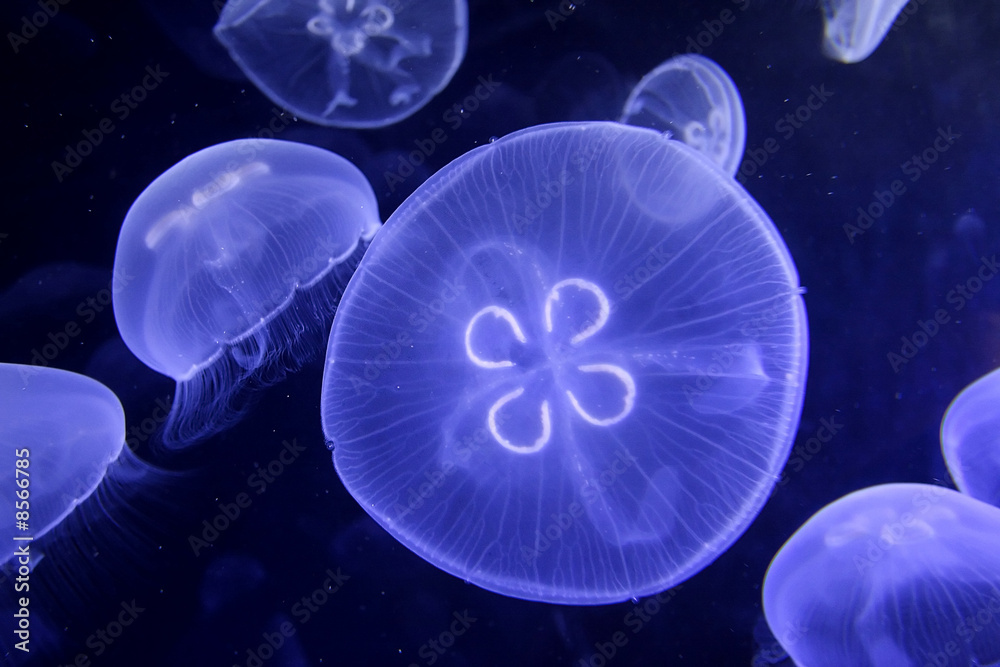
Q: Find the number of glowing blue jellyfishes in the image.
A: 8